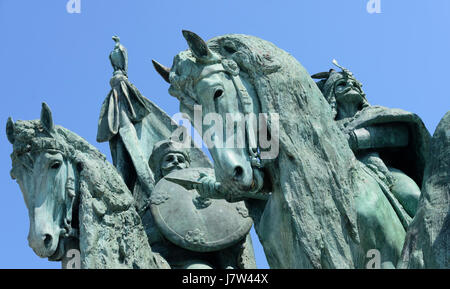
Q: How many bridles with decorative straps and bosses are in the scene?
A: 2